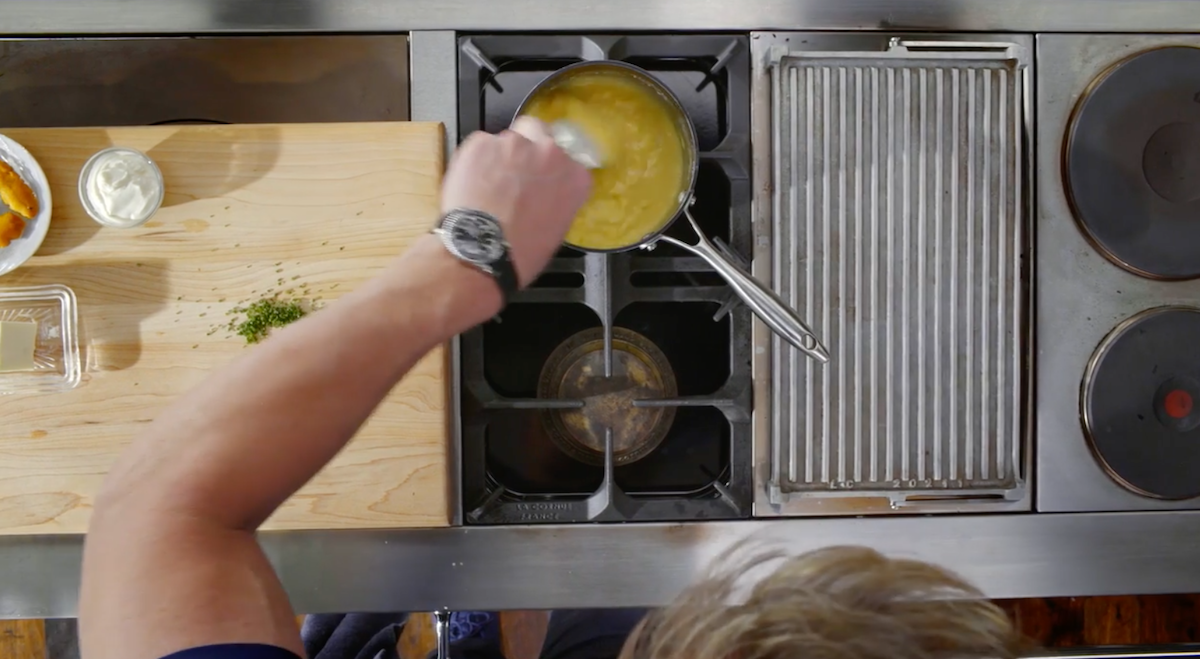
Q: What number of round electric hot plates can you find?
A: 2